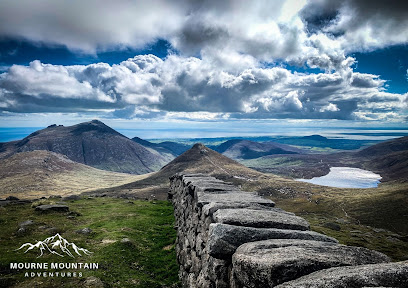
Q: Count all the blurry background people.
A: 0